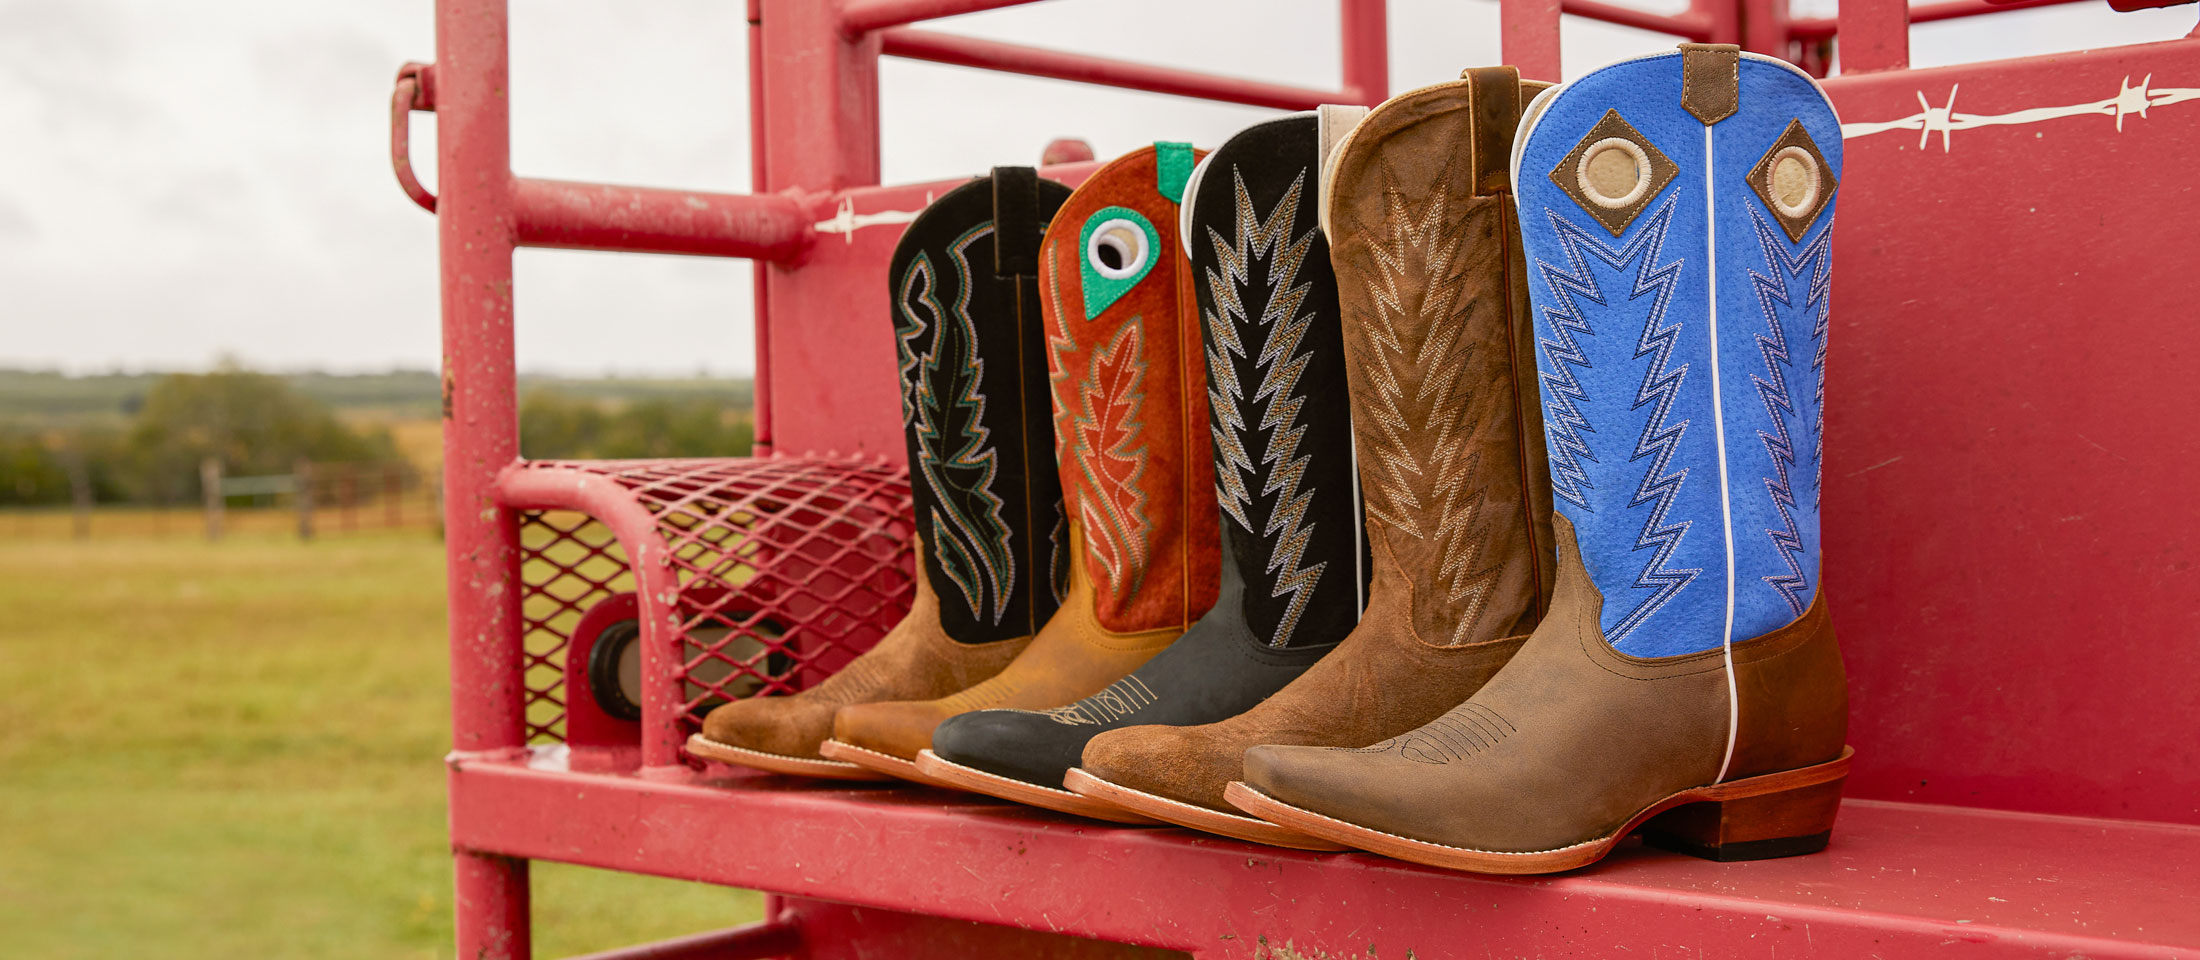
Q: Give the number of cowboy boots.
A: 5